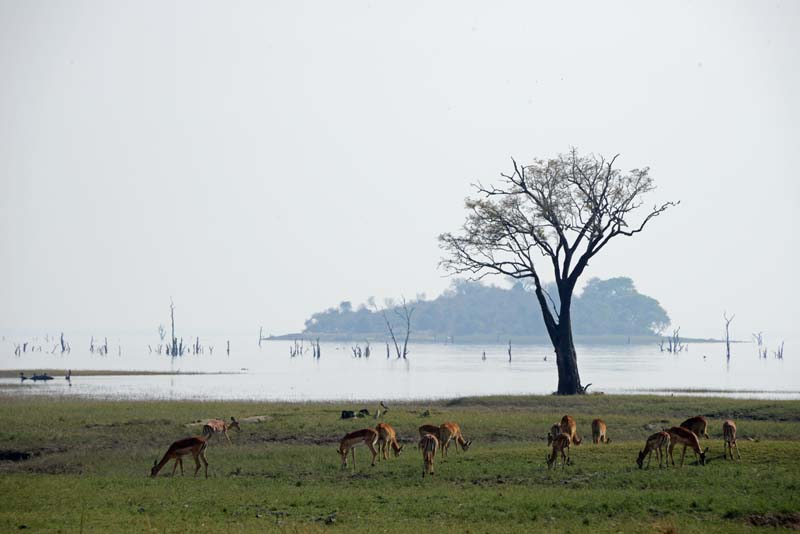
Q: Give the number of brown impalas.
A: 15